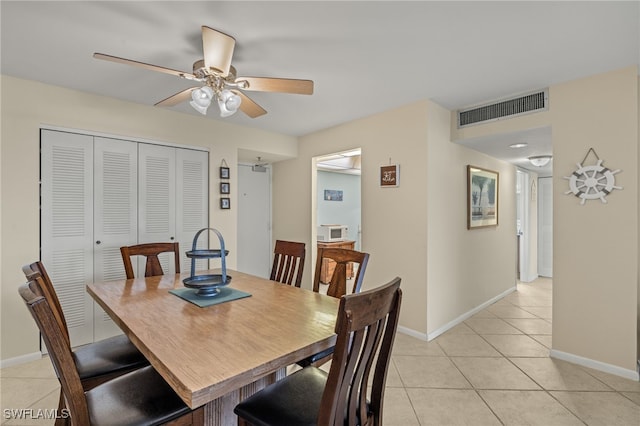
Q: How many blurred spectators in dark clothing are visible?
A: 0